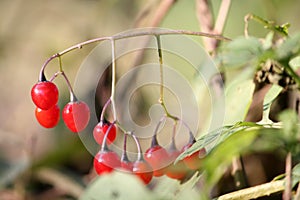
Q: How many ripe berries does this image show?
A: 10